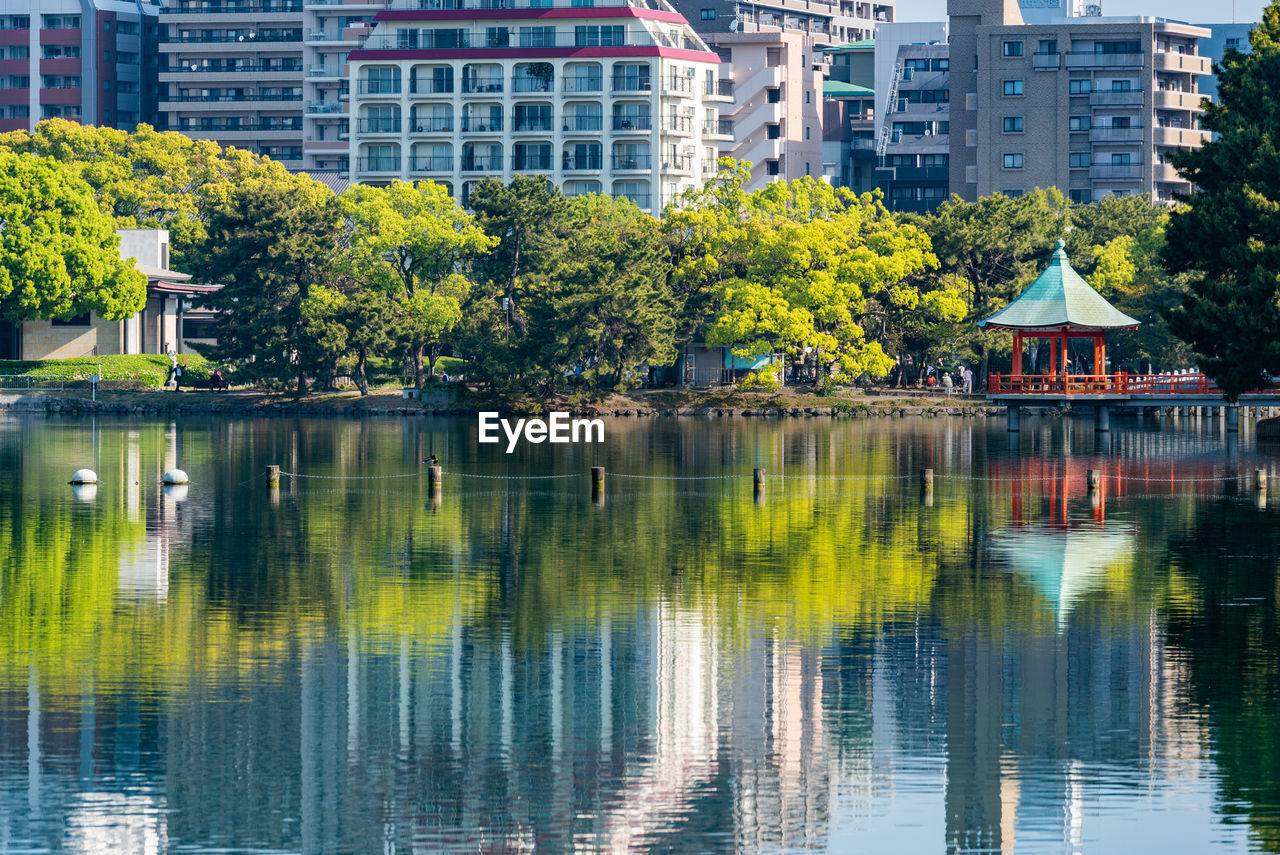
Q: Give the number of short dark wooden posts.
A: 7